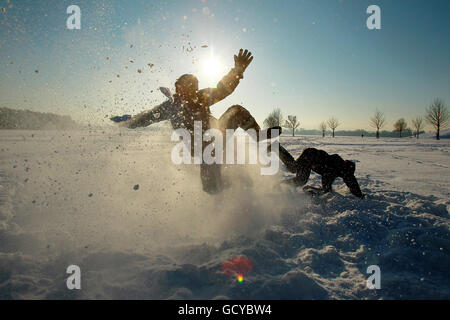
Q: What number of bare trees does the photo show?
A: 8